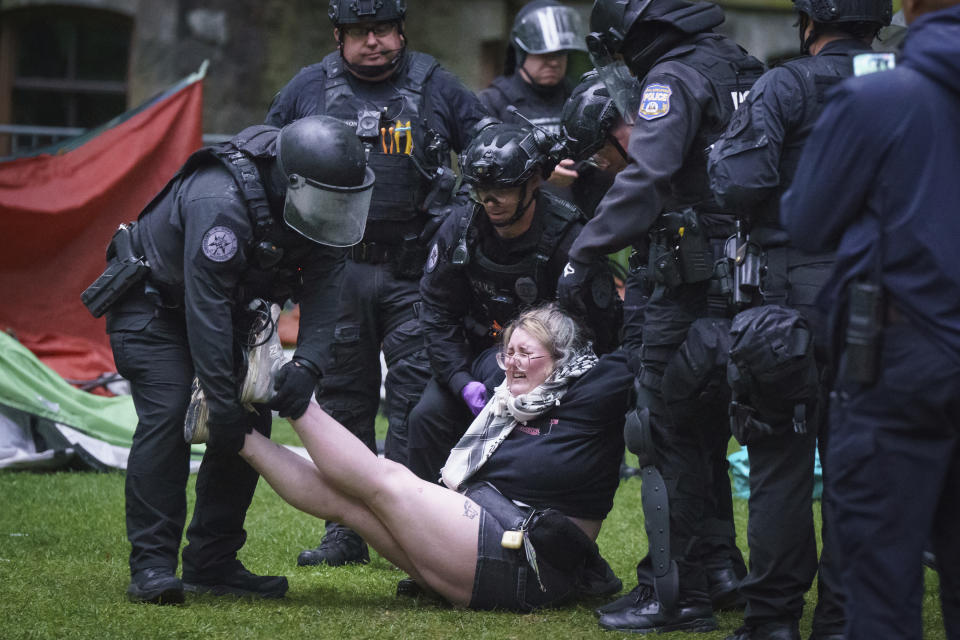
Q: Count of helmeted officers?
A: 7